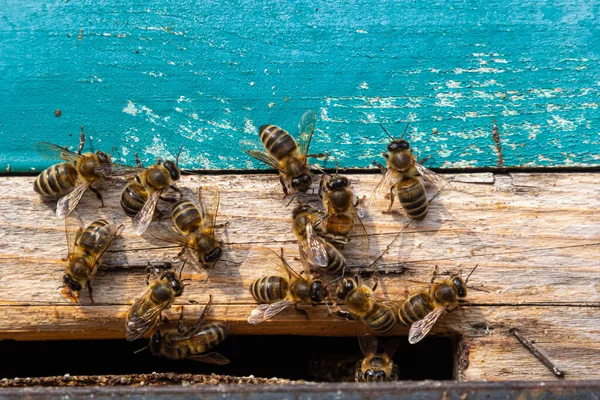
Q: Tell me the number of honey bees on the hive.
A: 14